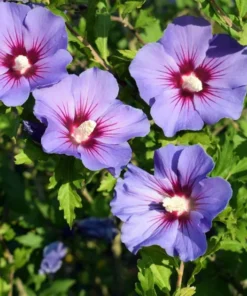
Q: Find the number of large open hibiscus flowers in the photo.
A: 4